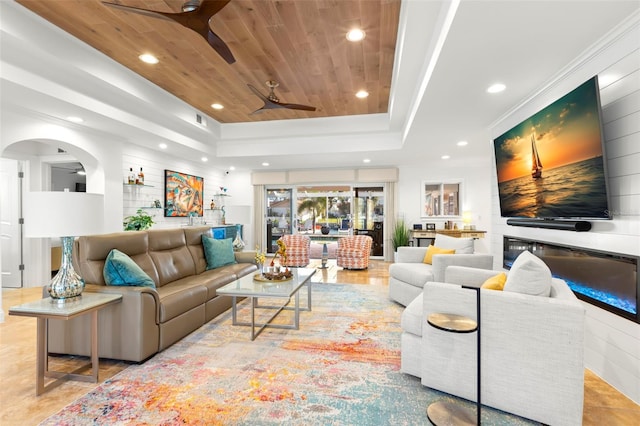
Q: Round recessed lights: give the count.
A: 13